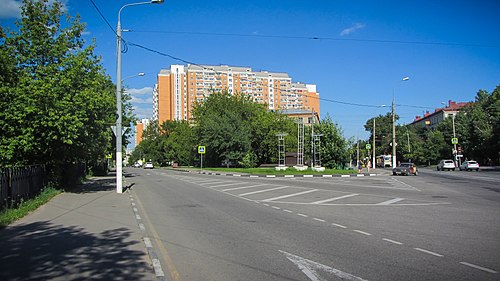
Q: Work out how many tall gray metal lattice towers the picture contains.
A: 3